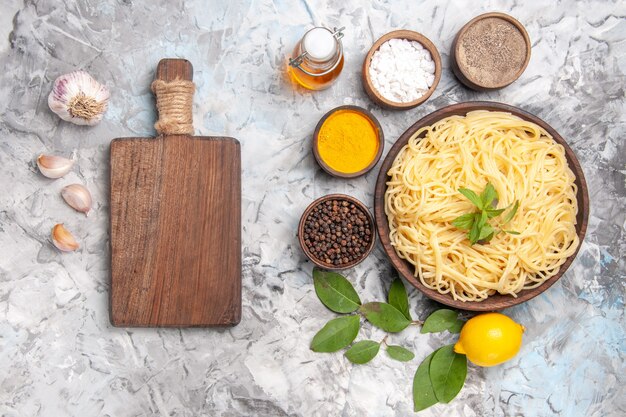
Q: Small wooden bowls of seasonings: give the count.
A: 4